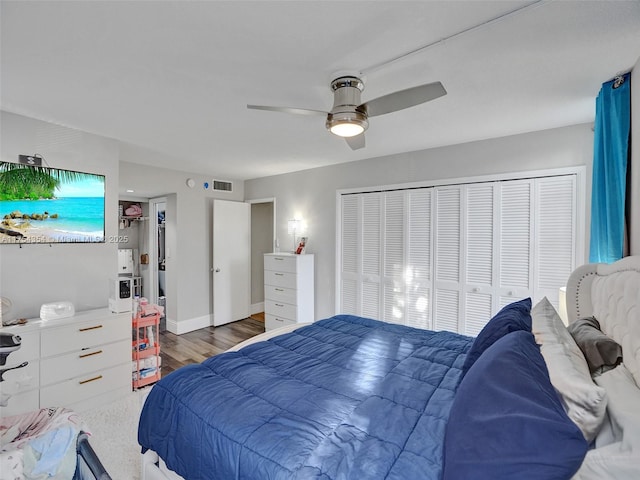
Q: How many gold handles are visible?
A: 3